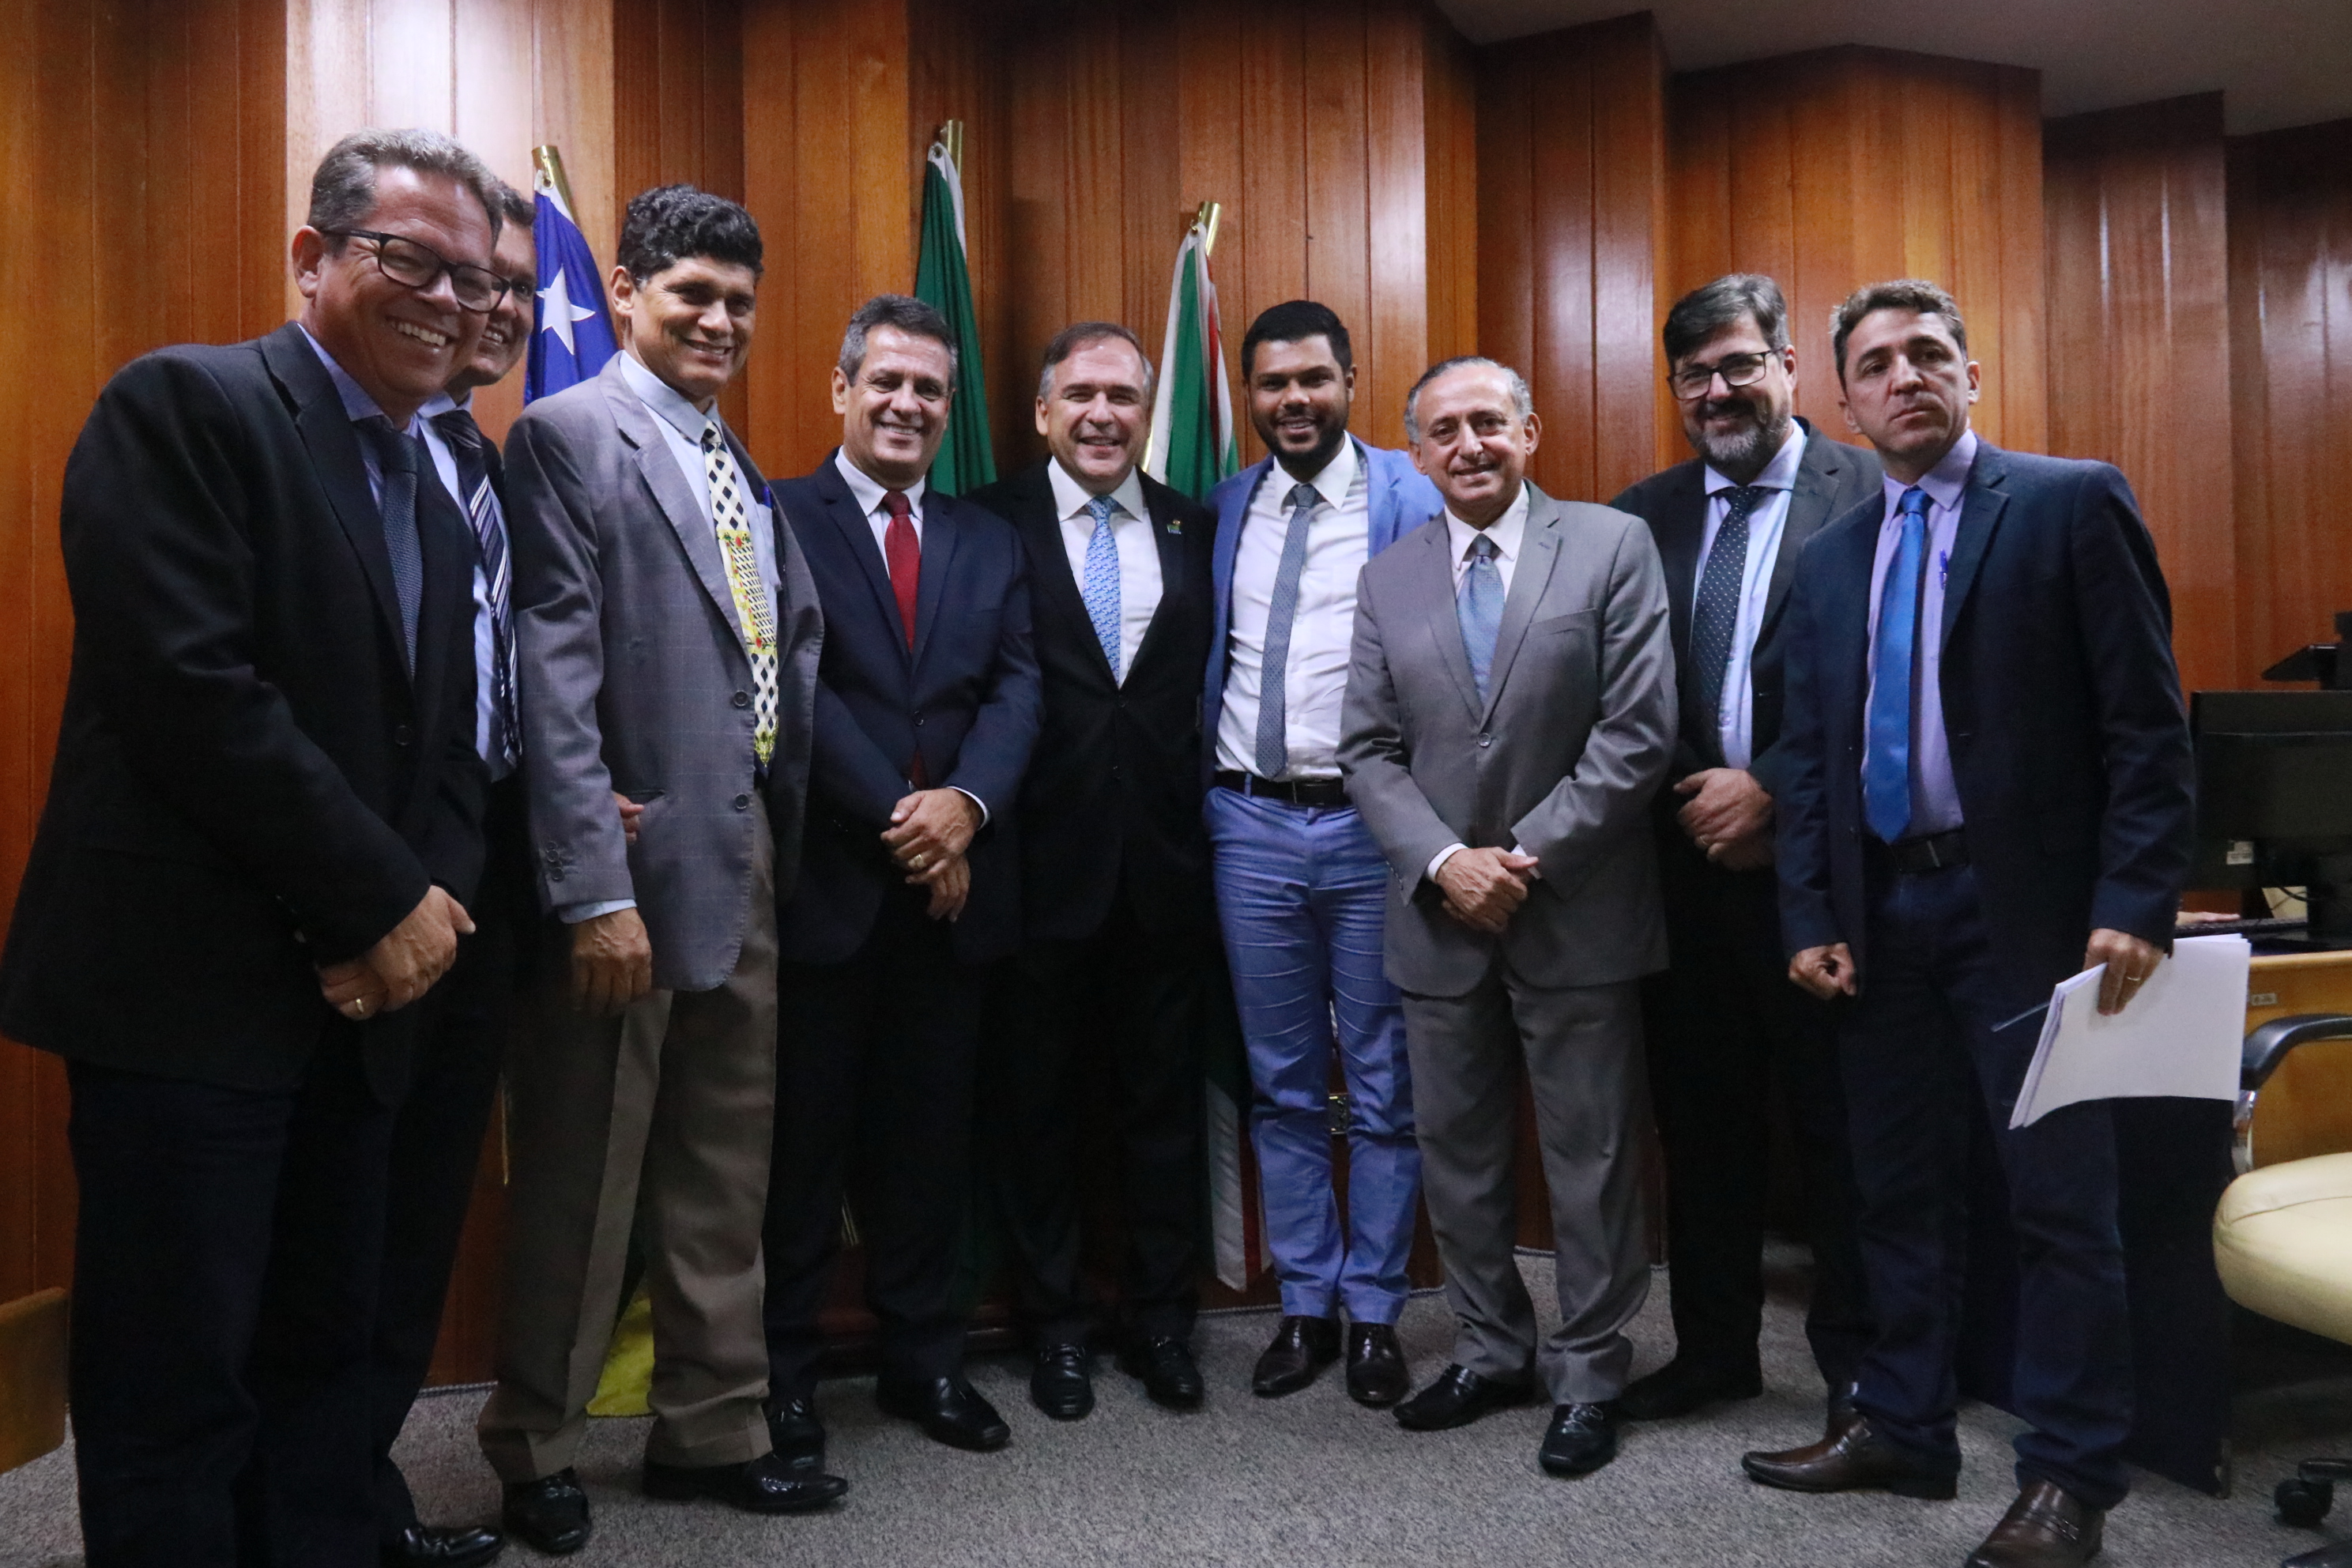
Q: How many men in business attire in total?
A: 9